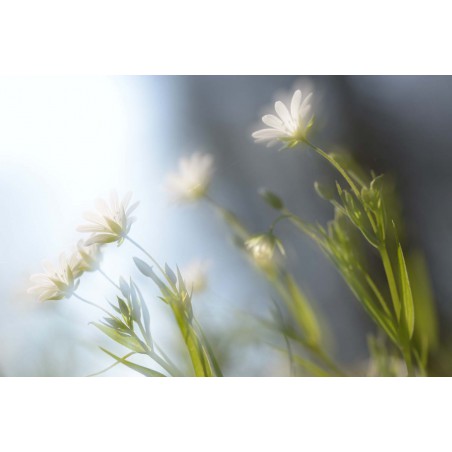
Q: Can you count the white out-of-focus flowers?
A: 2